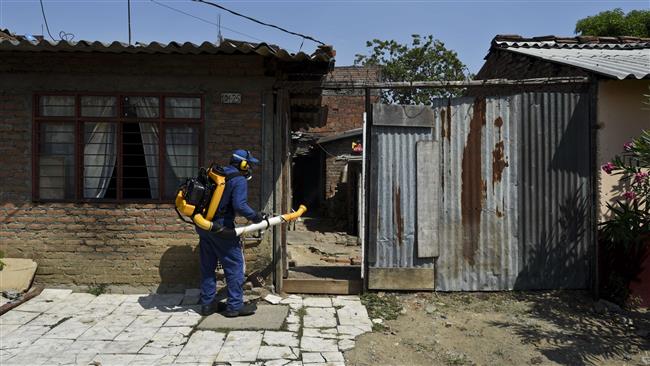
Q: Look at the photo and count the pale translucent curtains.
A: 2